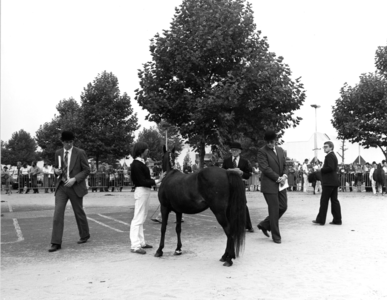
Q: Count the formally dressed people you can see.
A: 4